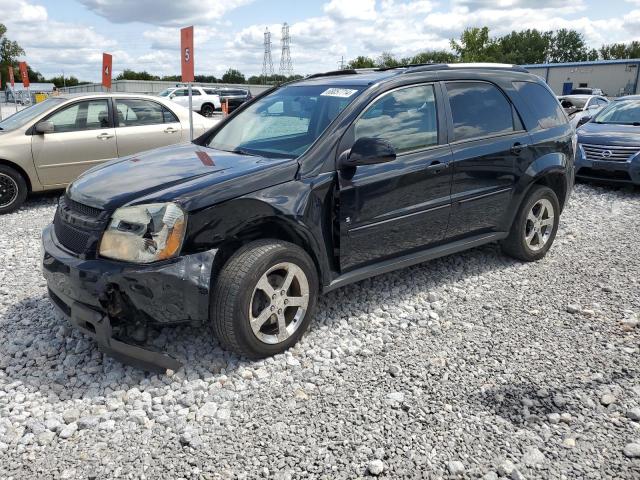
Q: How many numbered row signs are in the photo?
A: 4